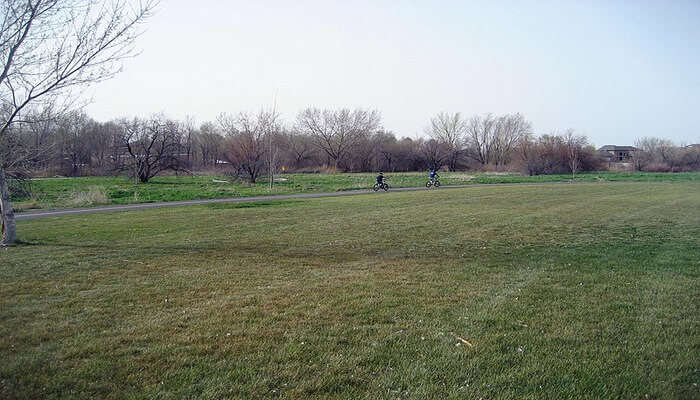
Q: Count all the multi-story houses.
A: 1